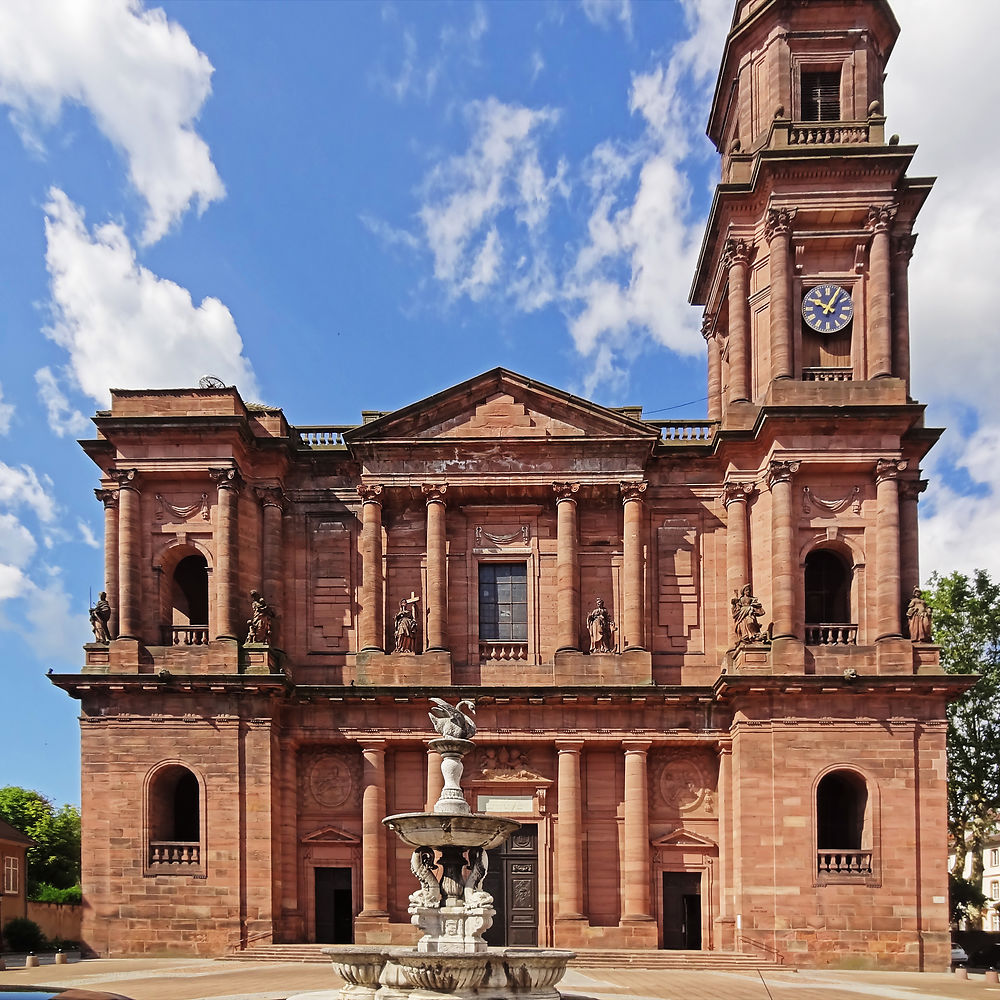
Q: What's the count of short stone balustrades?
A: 9